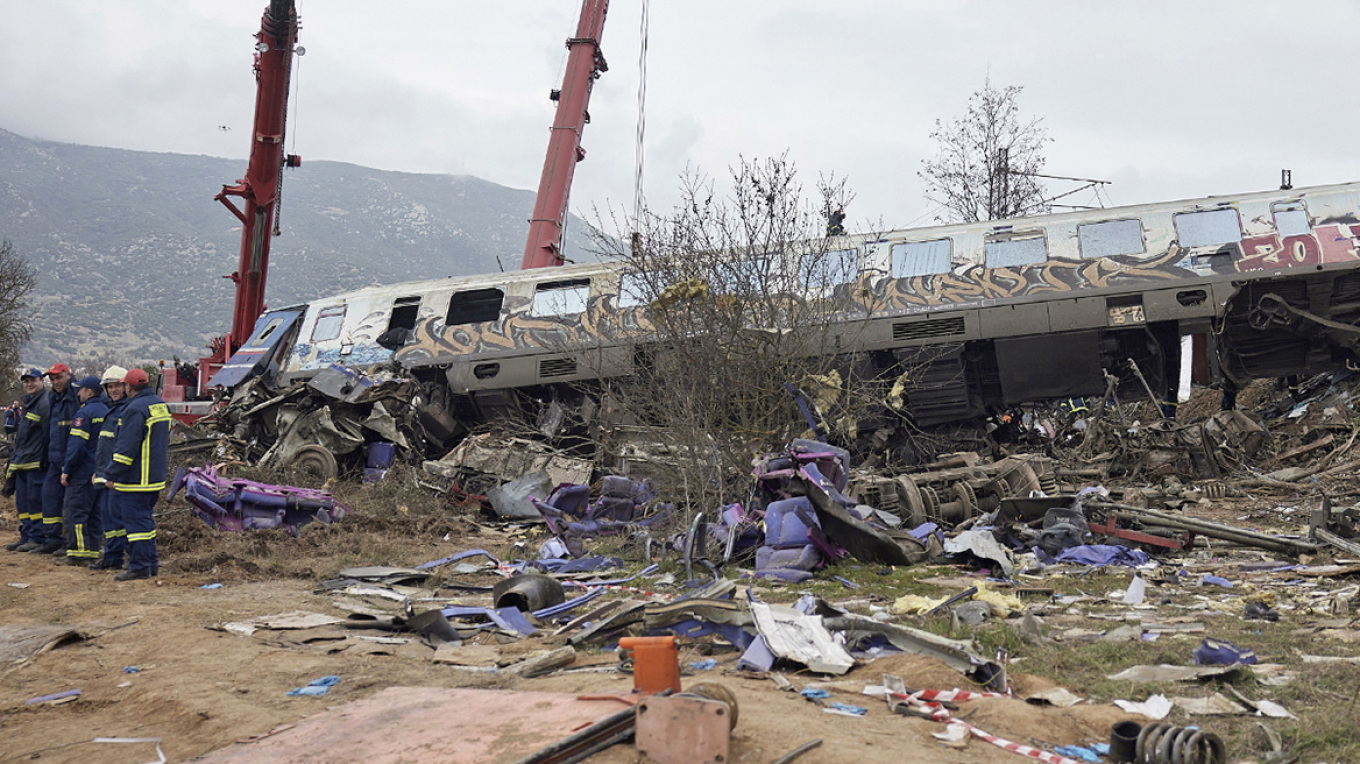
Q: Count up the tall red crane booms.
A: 2